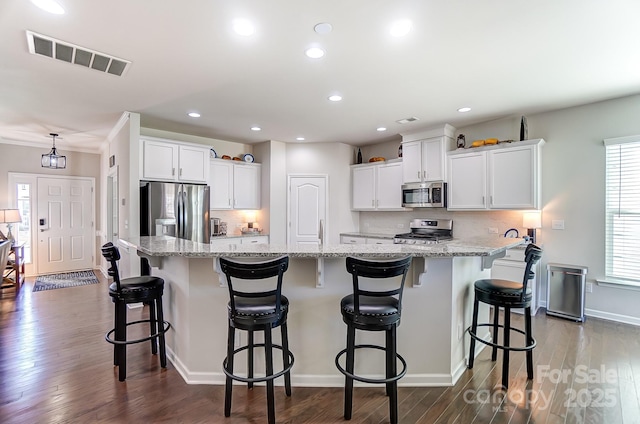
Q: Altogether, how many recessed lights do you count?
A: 10